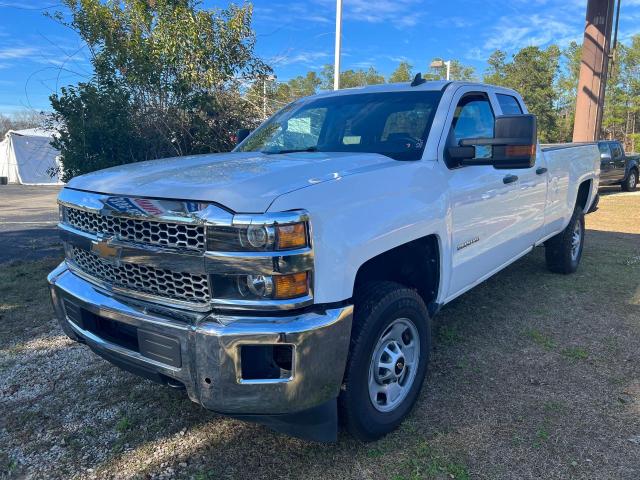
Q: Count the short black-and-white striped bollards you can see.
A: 0